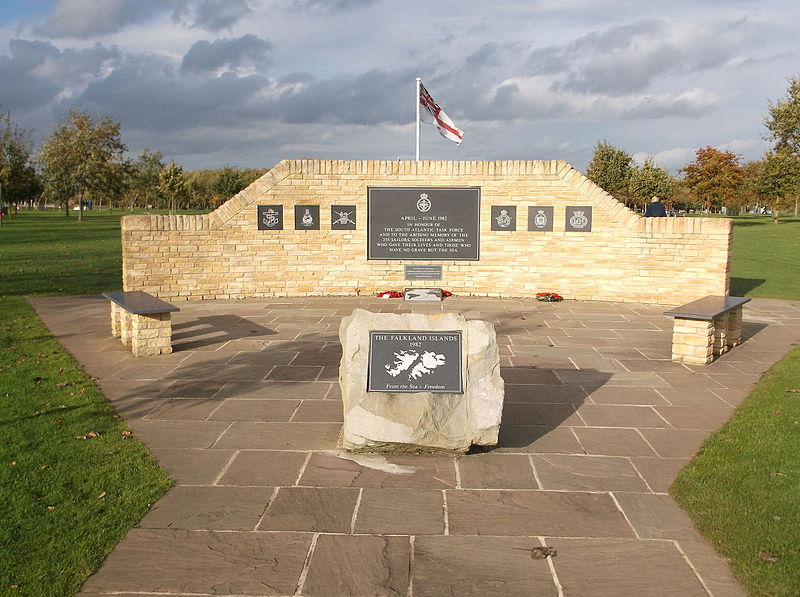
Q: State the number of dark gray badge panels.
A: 6